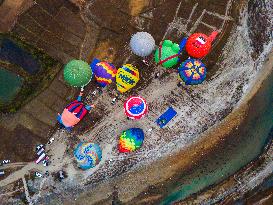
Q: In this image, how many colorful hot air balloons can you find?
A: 11